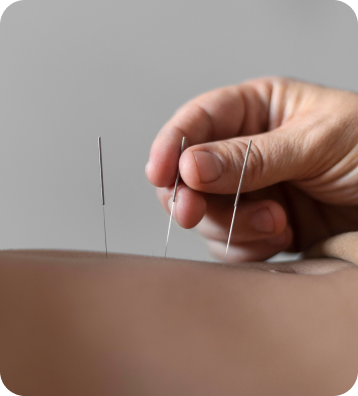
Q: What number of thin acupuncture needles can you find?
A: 3